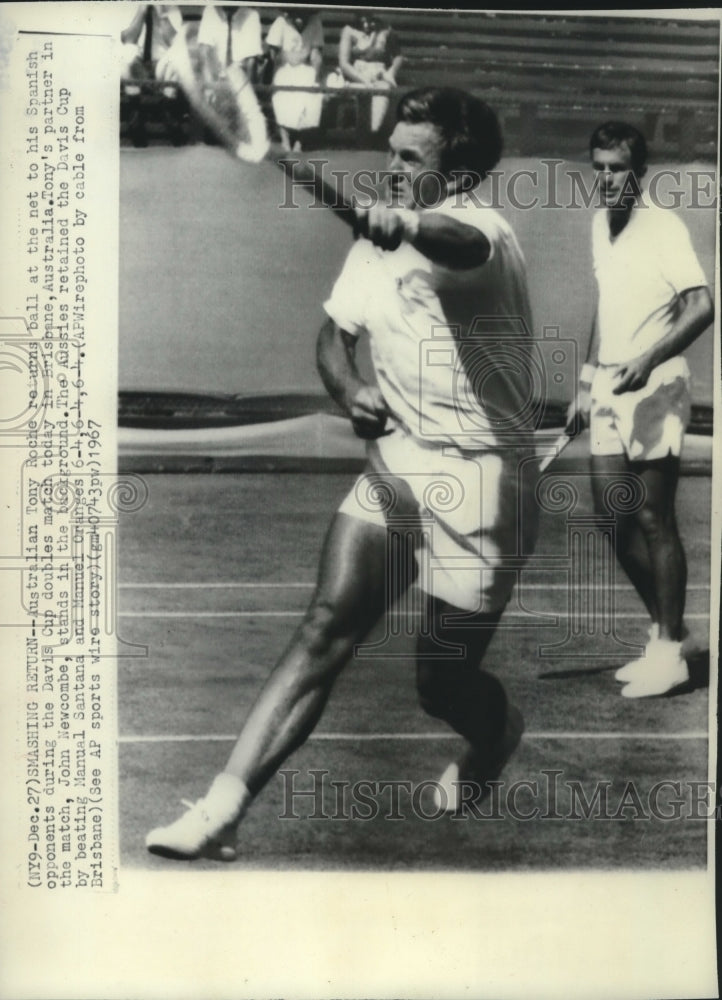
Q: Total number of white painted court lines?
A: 3